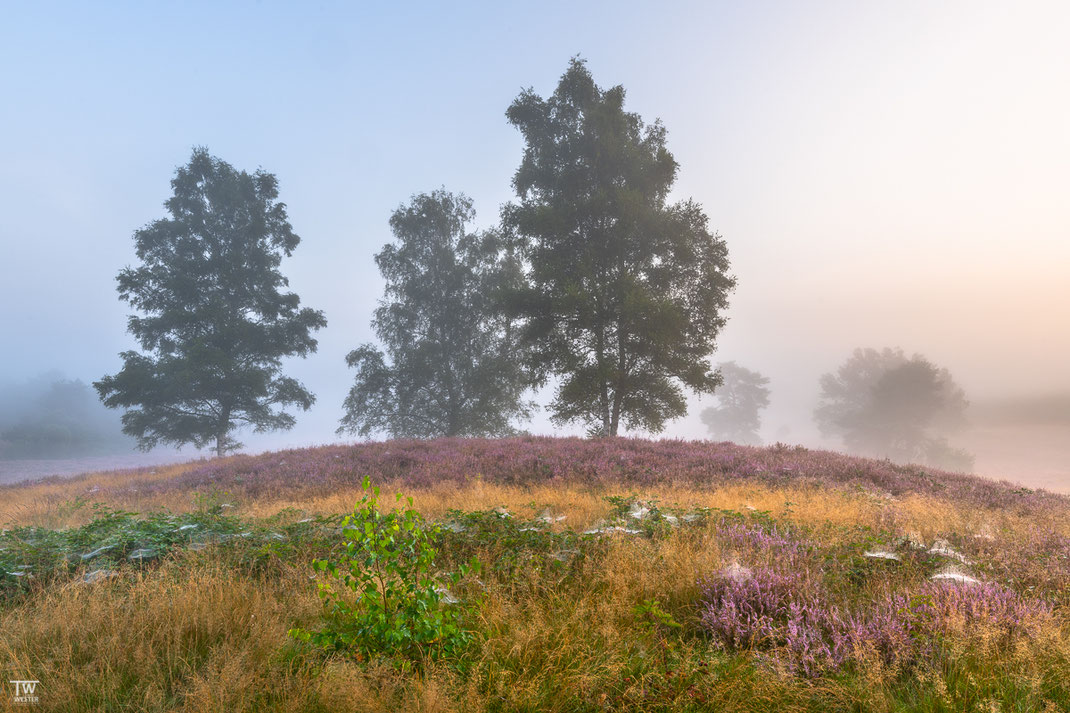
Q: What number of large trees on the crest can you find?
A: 3